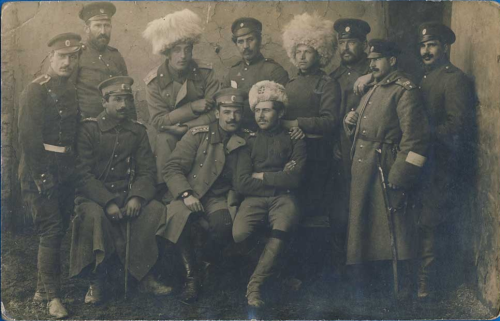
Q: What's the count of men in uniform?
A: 11